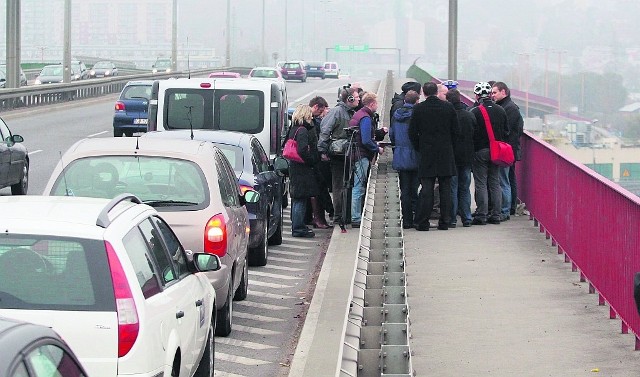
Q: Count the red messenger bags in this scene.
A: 1